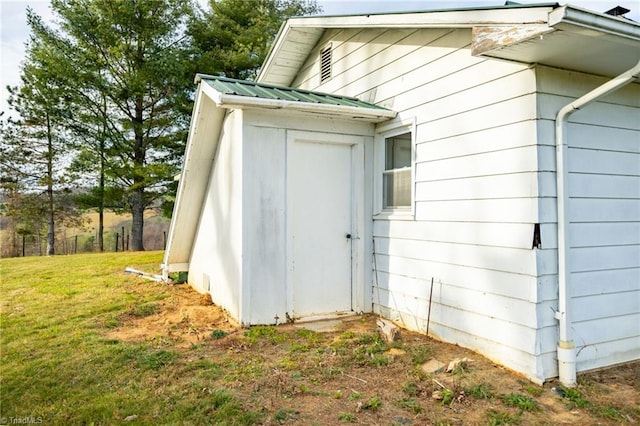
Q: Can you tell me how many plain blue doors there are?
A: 0